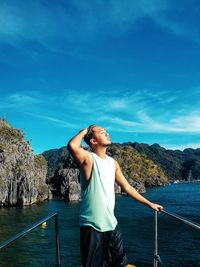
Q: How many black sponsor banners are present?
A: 0